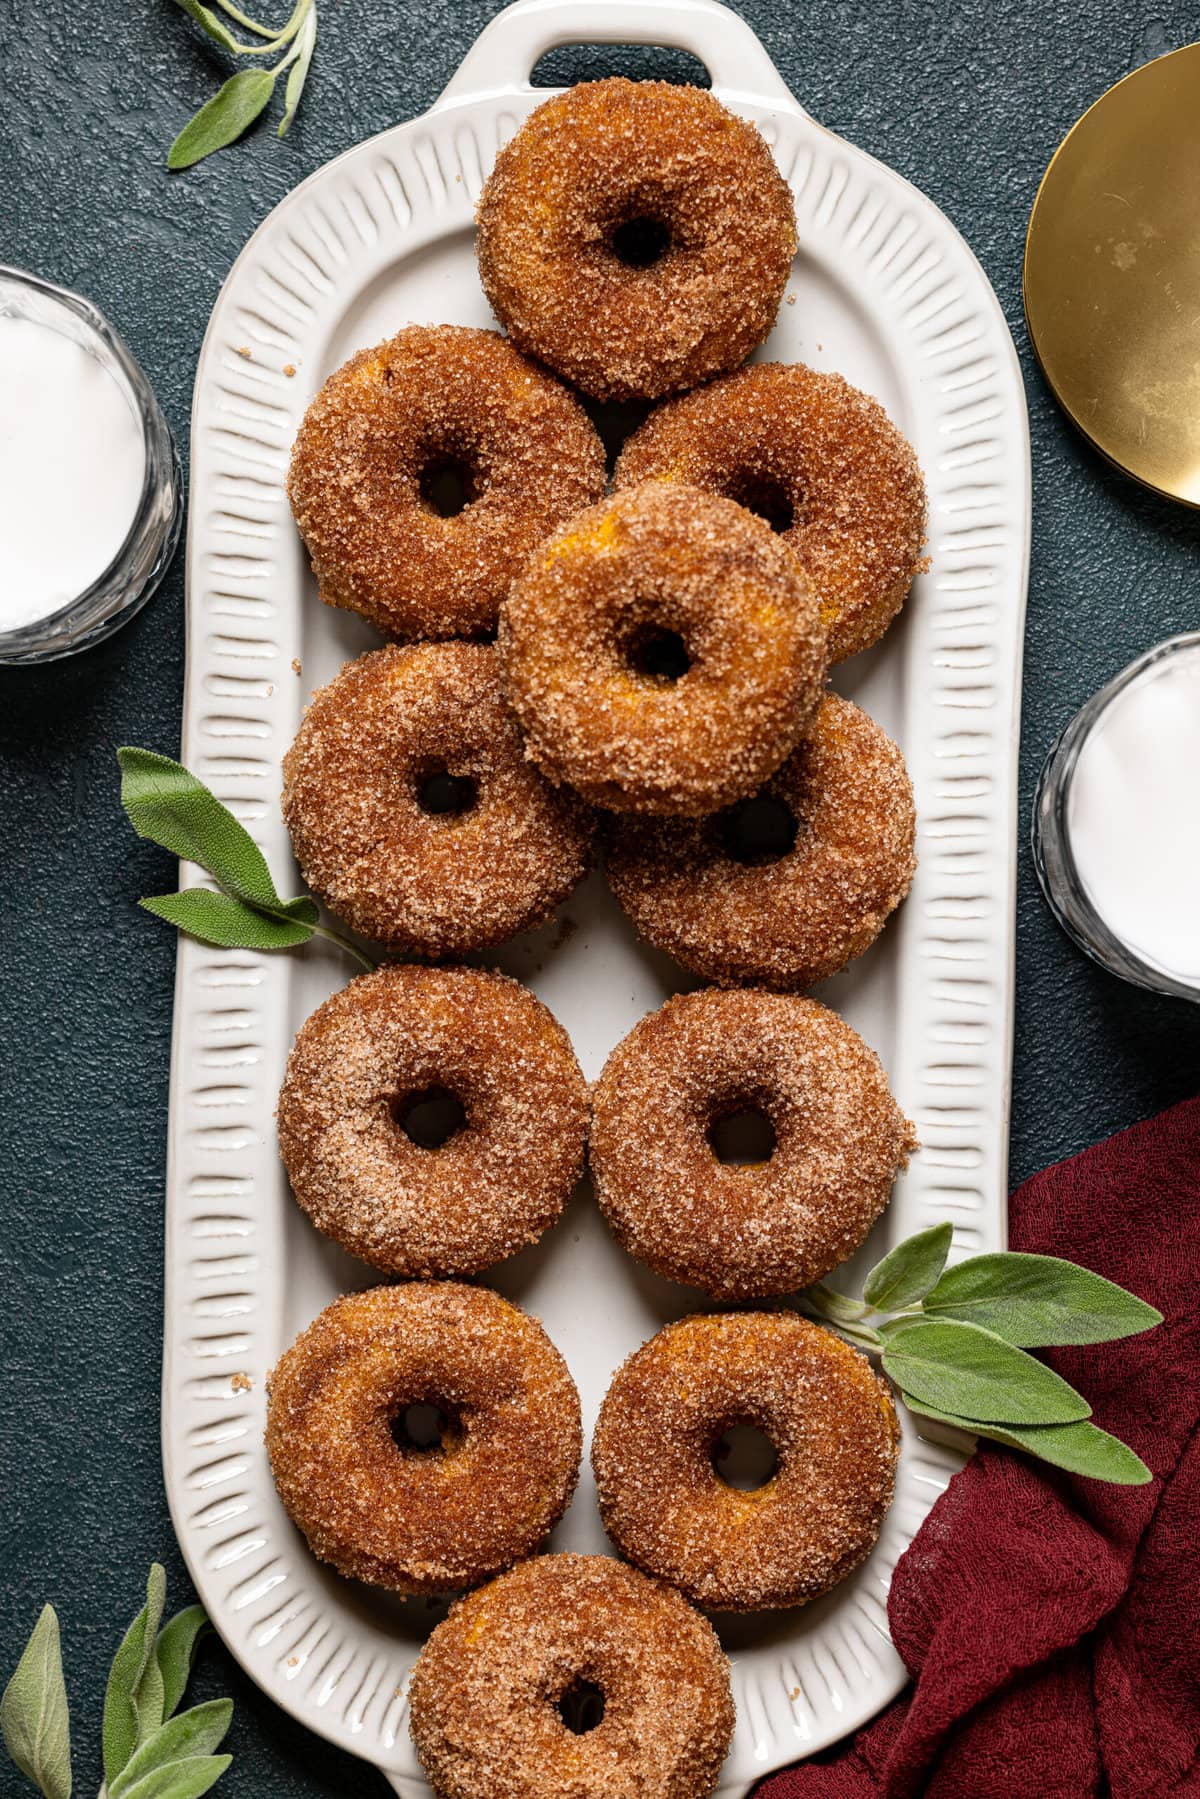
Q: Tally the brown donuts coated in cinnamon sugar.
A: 11